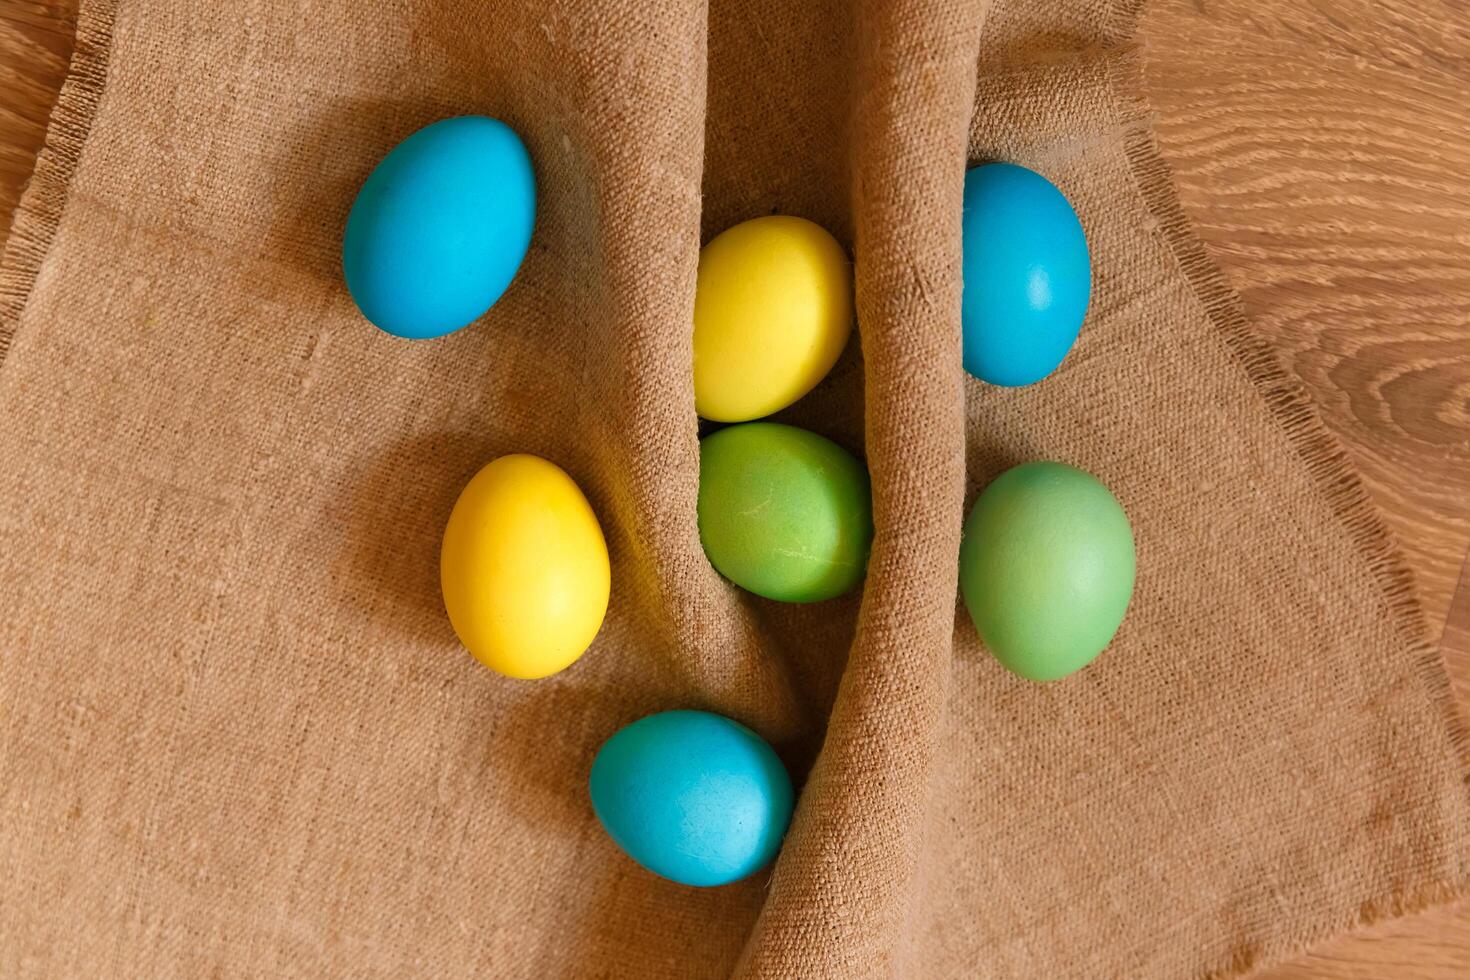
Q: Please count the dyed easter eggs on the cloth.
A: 7